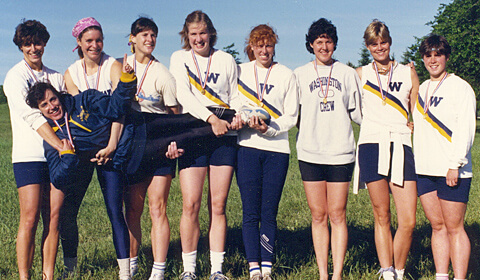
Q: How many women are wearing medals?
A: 9